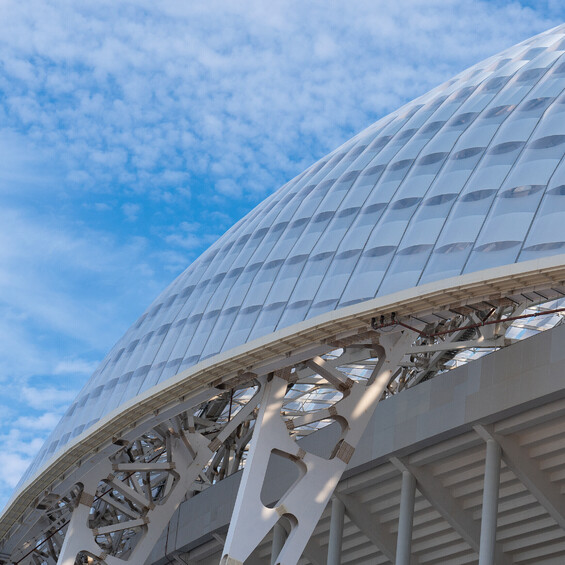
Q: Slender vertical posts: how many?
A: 4